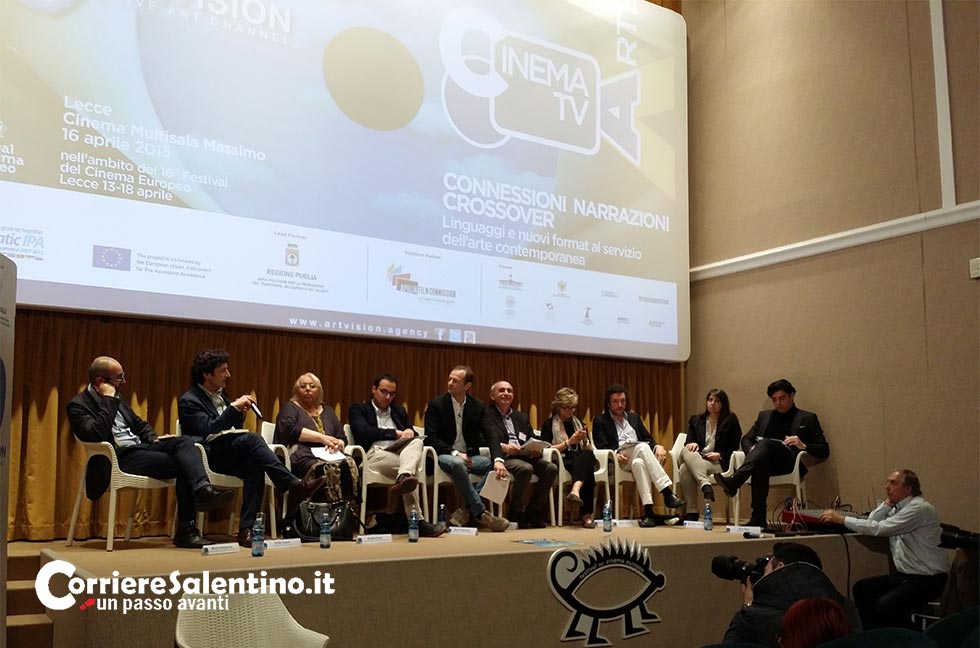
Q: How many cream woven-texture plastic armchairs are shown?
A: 11